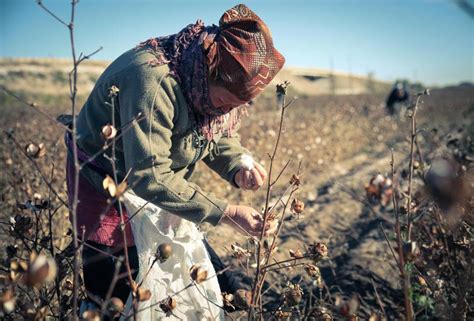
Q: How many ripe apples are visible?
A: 0